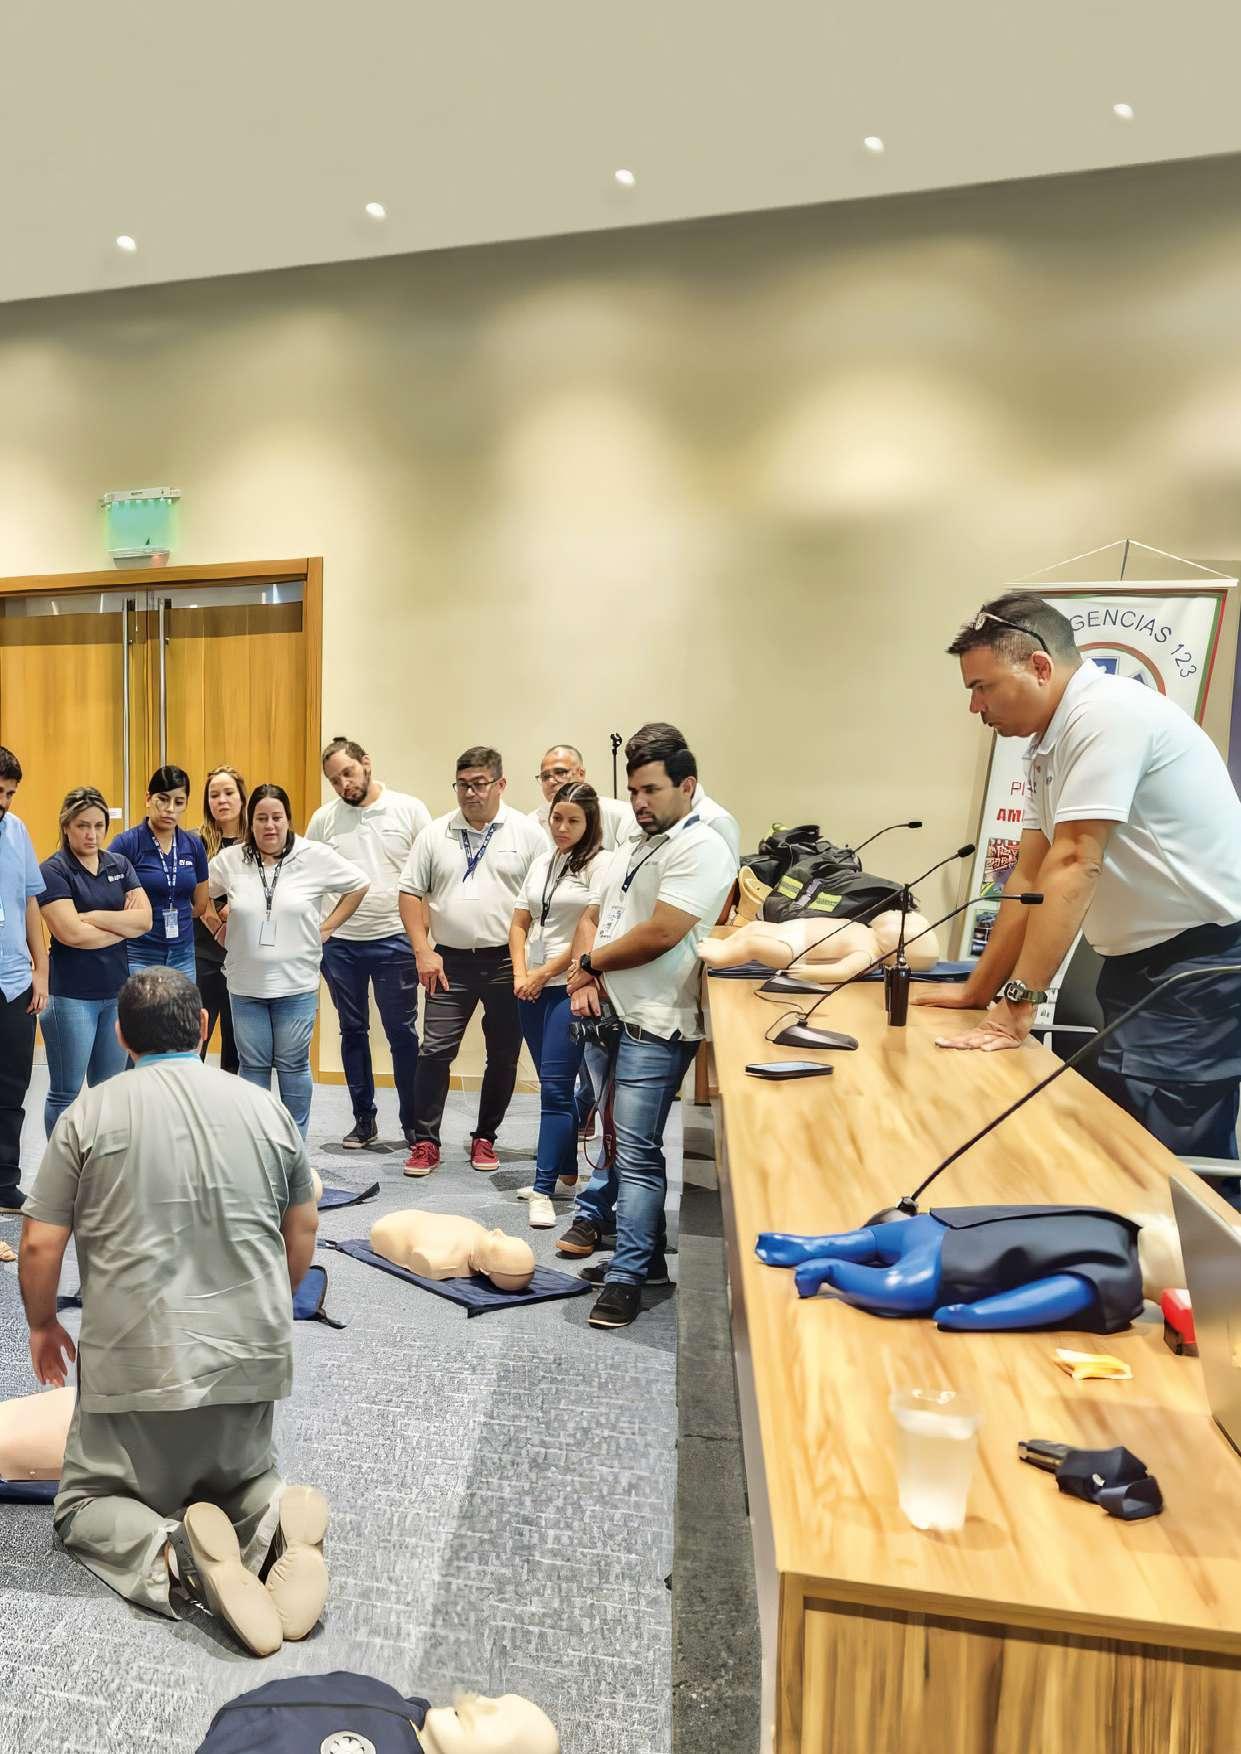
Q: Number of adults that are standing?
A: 12